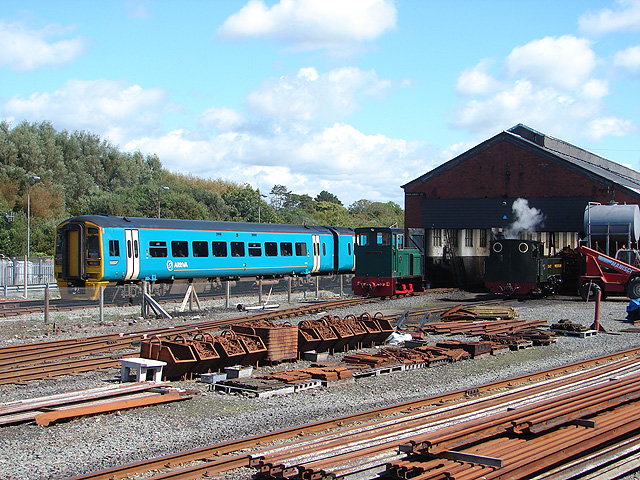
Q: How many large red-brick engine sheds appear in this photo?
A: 1